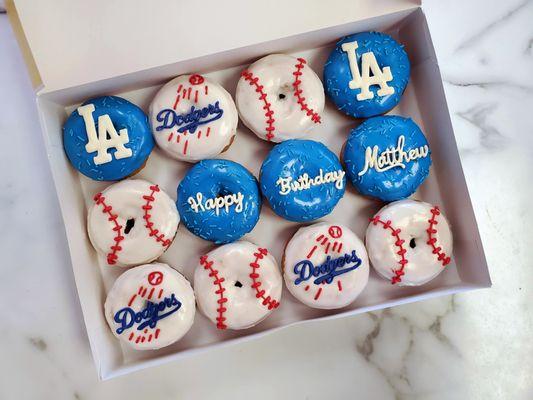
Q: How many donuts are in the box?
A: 12